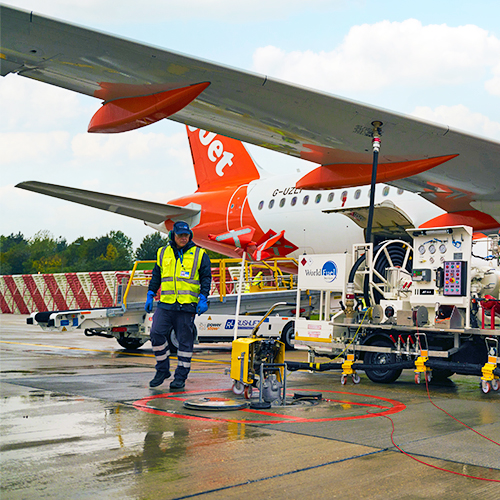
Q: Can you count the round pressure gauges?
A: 3